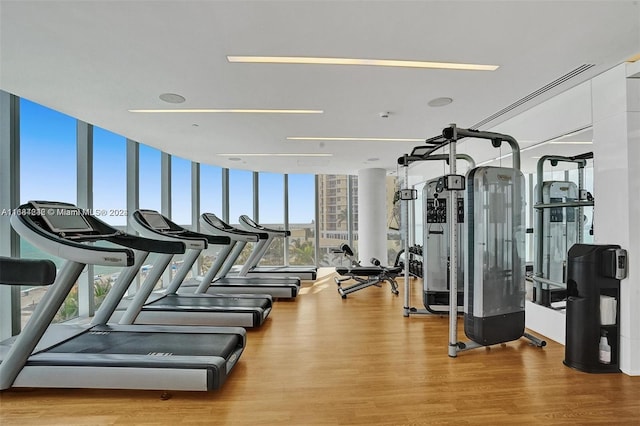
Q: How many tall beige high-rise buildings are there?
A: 1